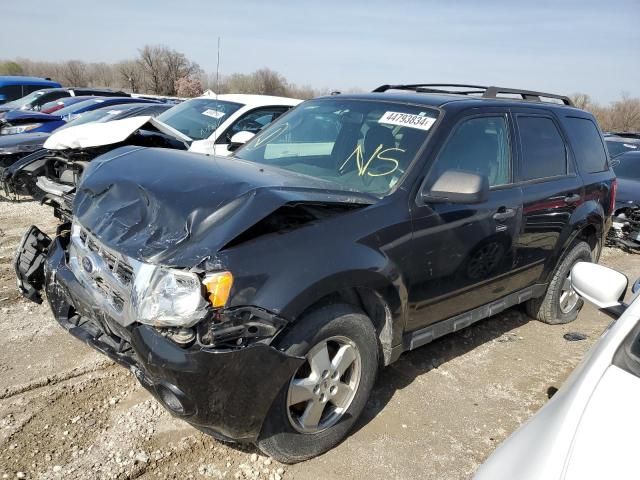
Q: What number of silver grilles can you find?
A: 1